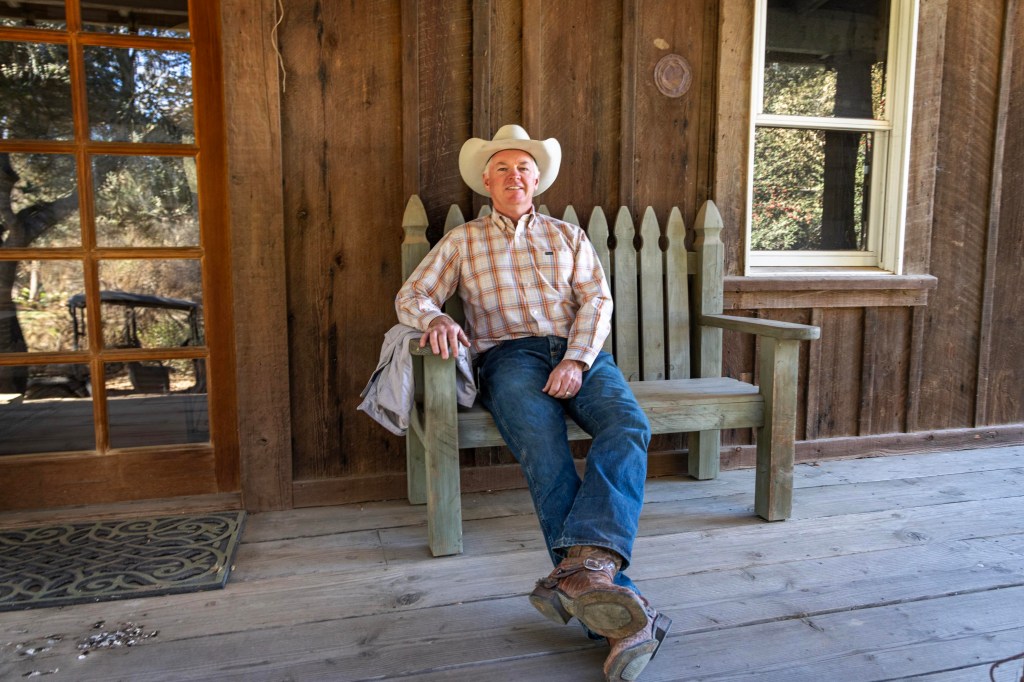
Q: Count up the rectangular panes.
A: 12